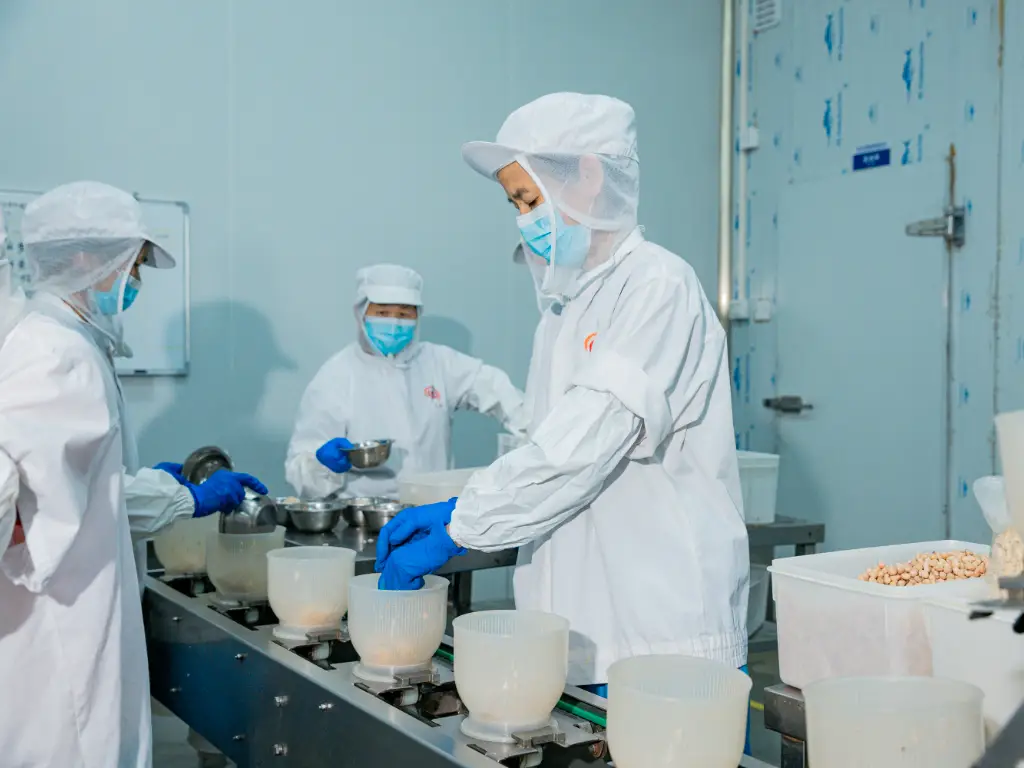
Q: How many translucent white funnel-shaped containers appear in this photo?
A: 7